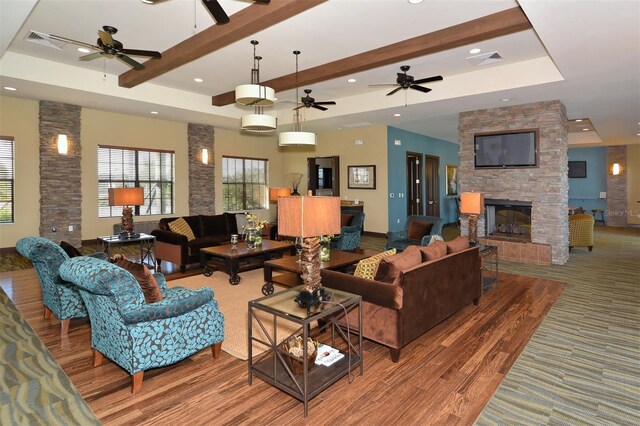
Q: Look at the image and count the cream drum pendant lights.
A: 3